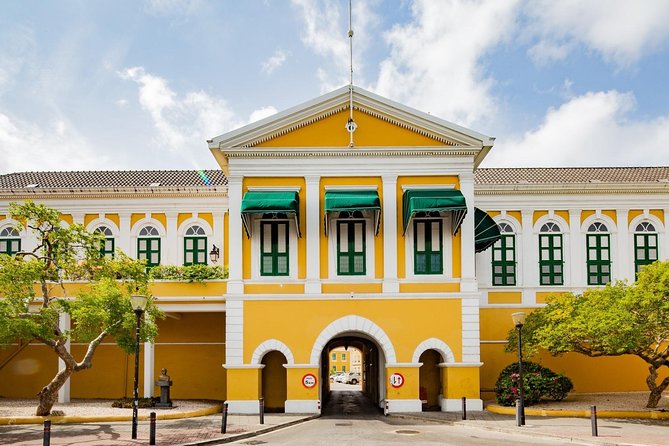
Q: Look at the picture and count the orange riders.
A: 0